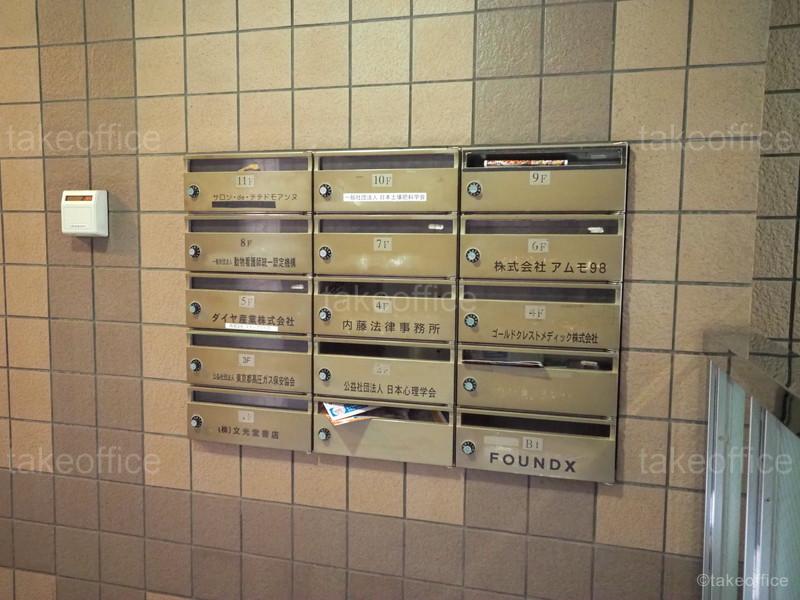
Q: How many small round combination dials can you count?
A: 15